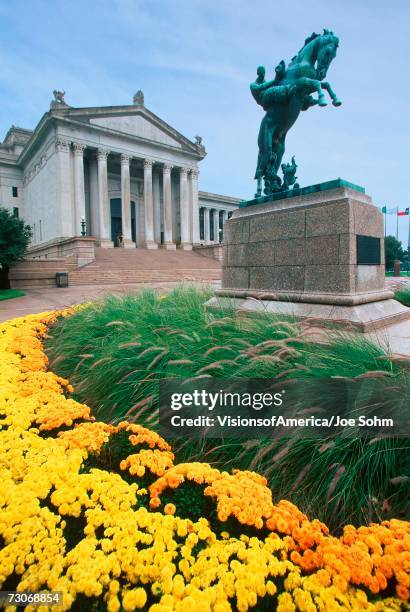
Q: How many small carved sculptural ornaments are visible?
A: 3